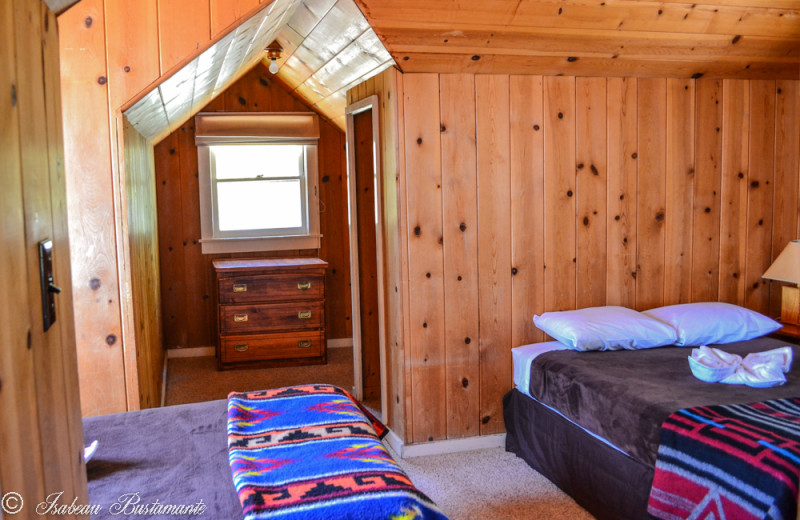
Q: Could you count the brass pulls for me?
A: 6